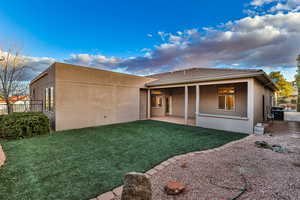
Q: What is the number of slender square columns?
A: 3